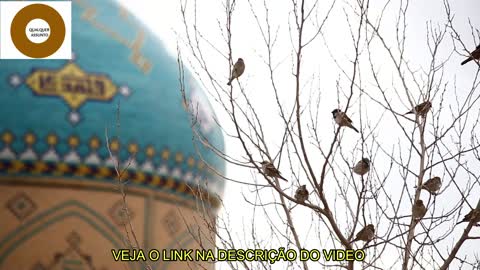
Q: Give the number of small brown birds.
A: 11